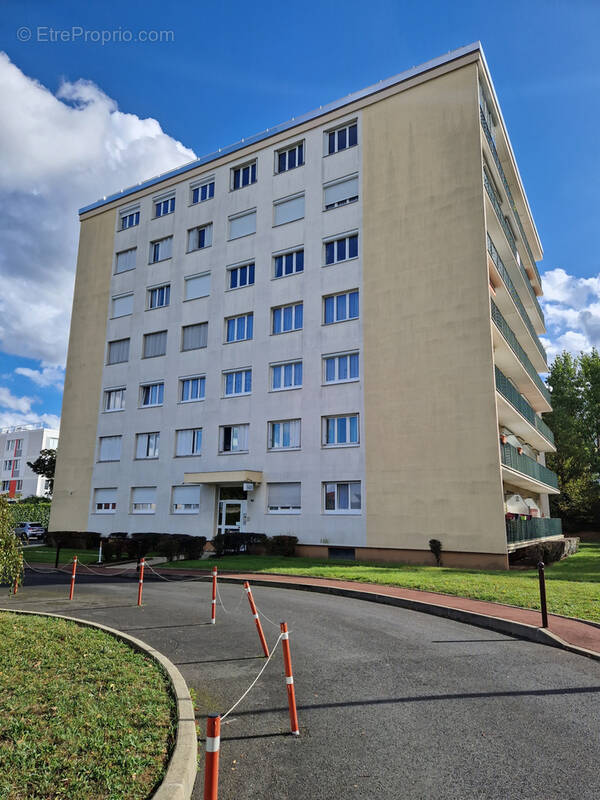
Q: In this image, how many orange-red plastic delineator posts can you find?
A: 7